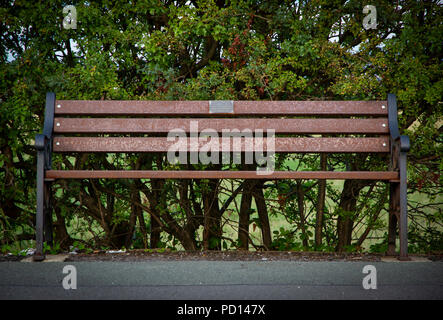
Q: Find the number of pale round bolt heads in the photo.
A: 6